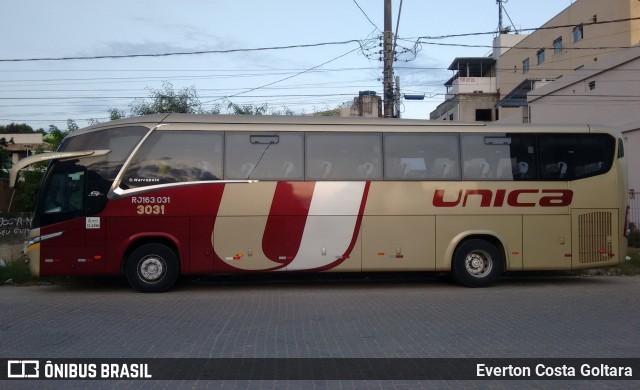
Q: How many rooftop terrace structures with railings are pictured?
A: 1